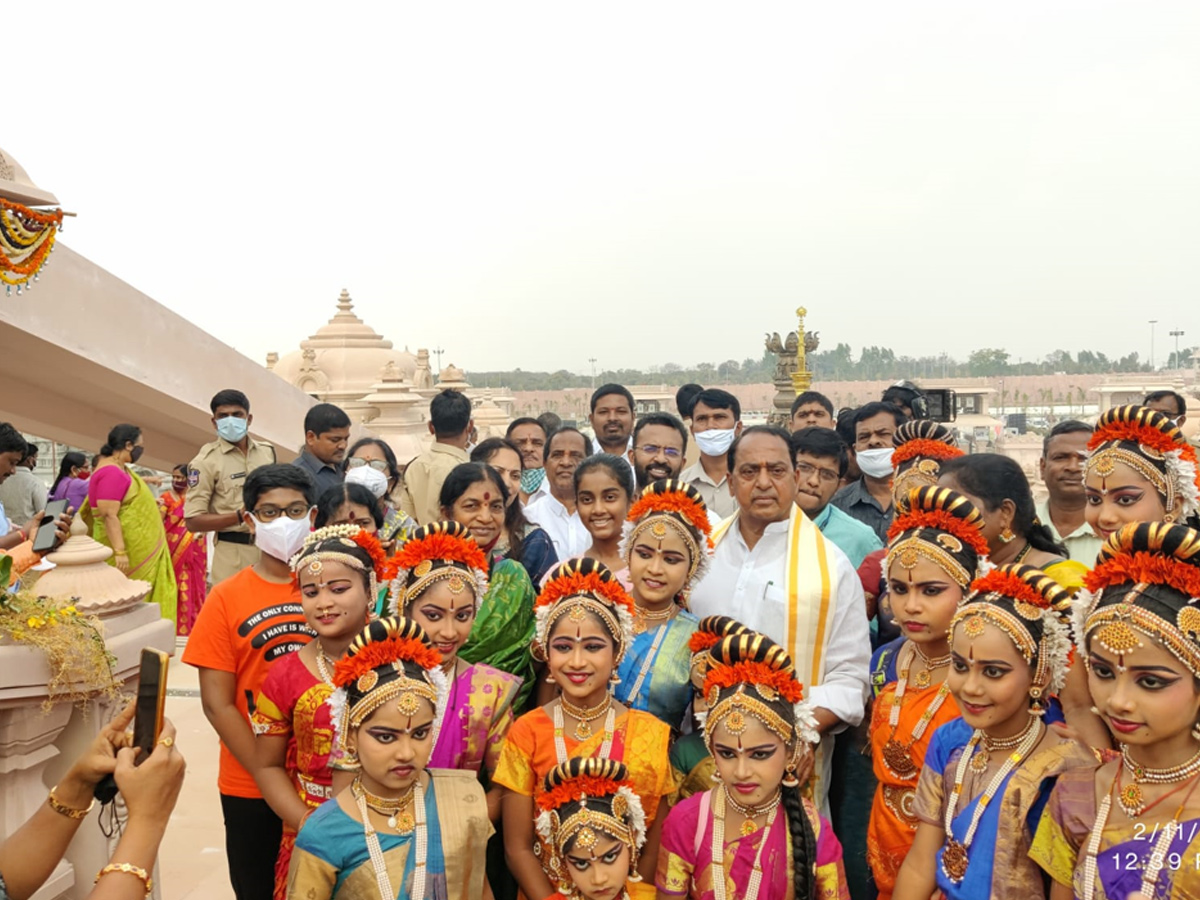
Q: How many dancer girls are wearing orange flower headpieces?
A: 13